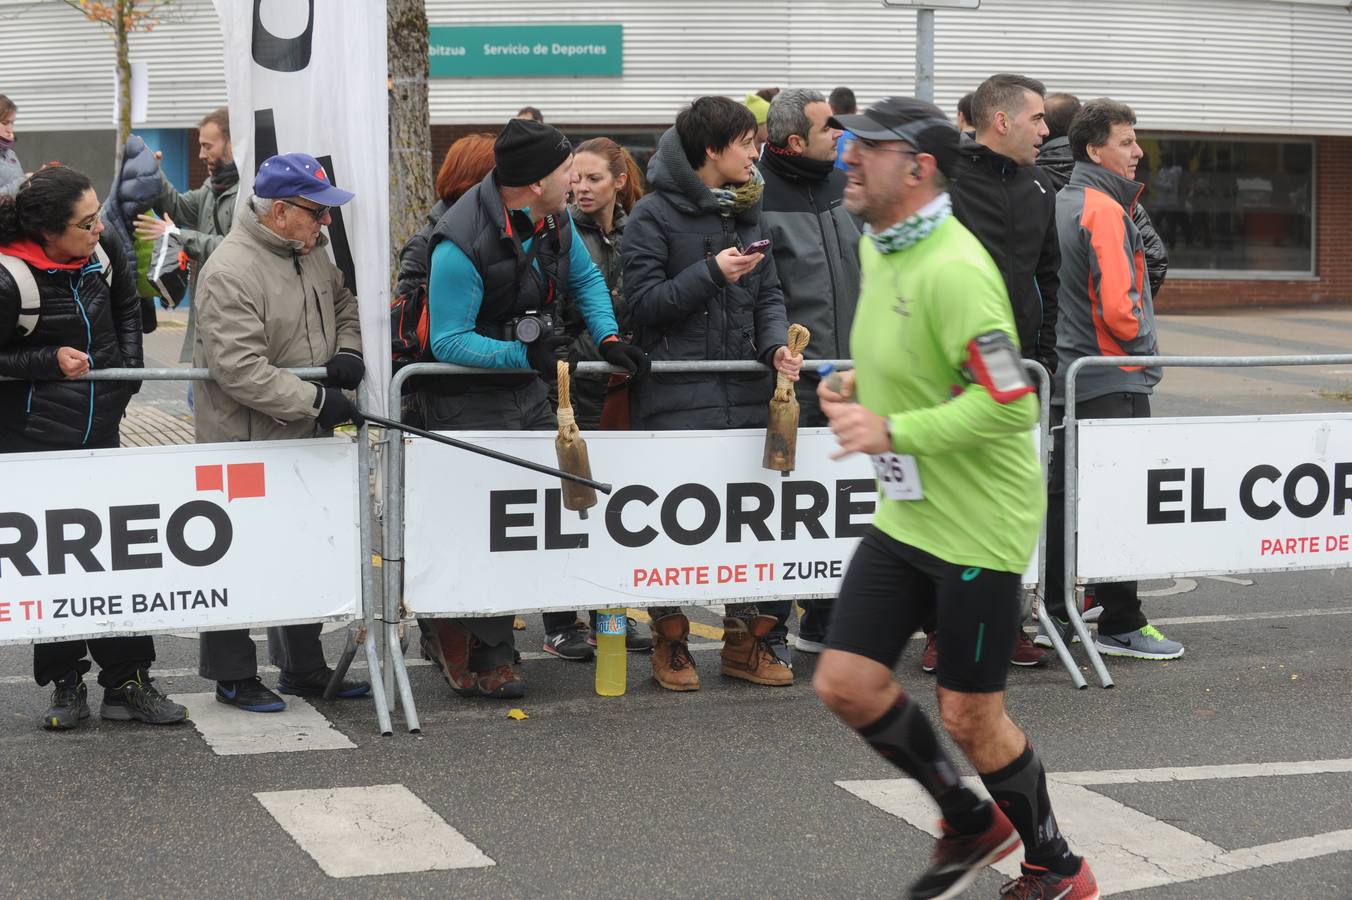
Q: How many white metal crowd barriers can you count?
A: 3